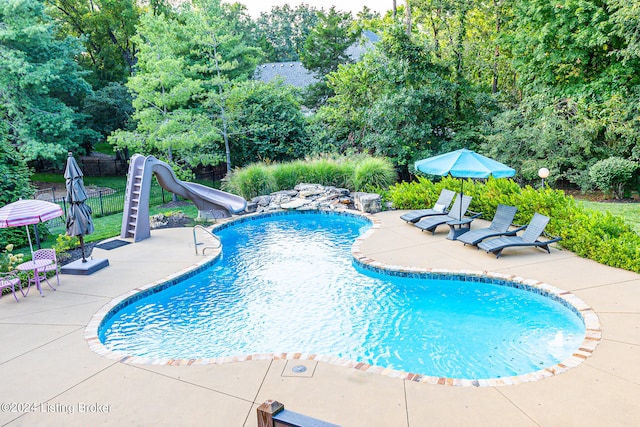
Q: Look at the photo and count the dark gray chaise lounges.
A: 4